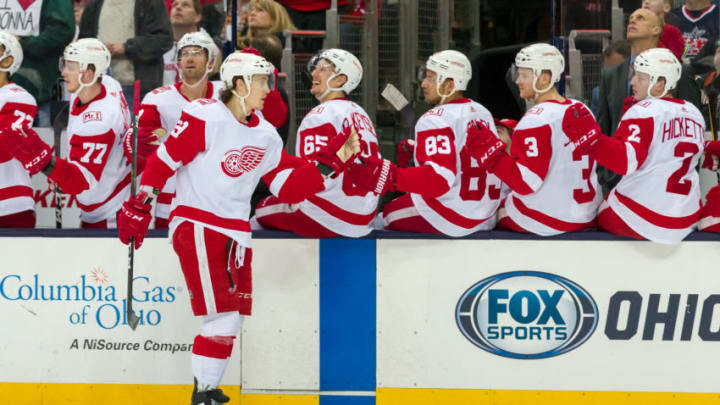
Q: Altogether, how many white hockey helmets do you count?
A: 8